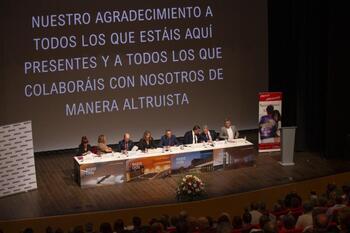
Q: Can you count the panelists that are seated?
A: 8